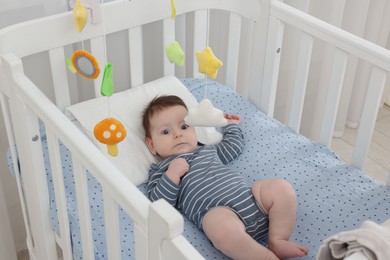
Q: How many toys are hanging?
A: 8